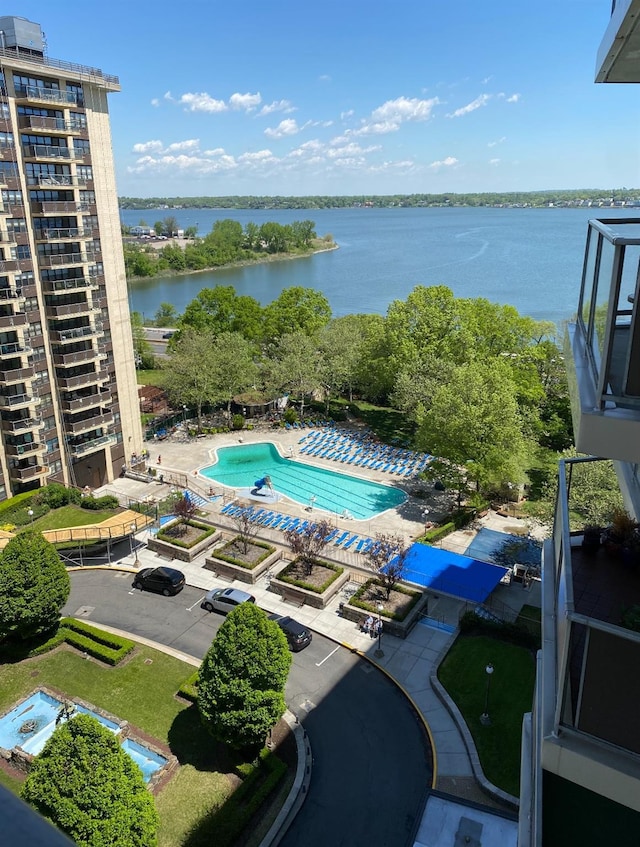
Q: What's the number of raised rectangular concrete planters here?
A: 4